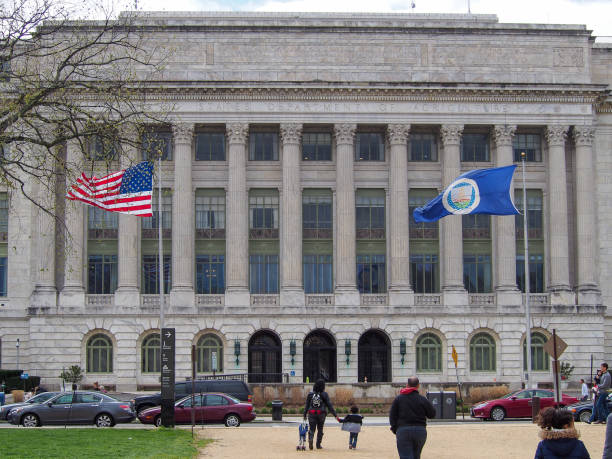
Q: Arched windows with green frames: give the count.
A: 6